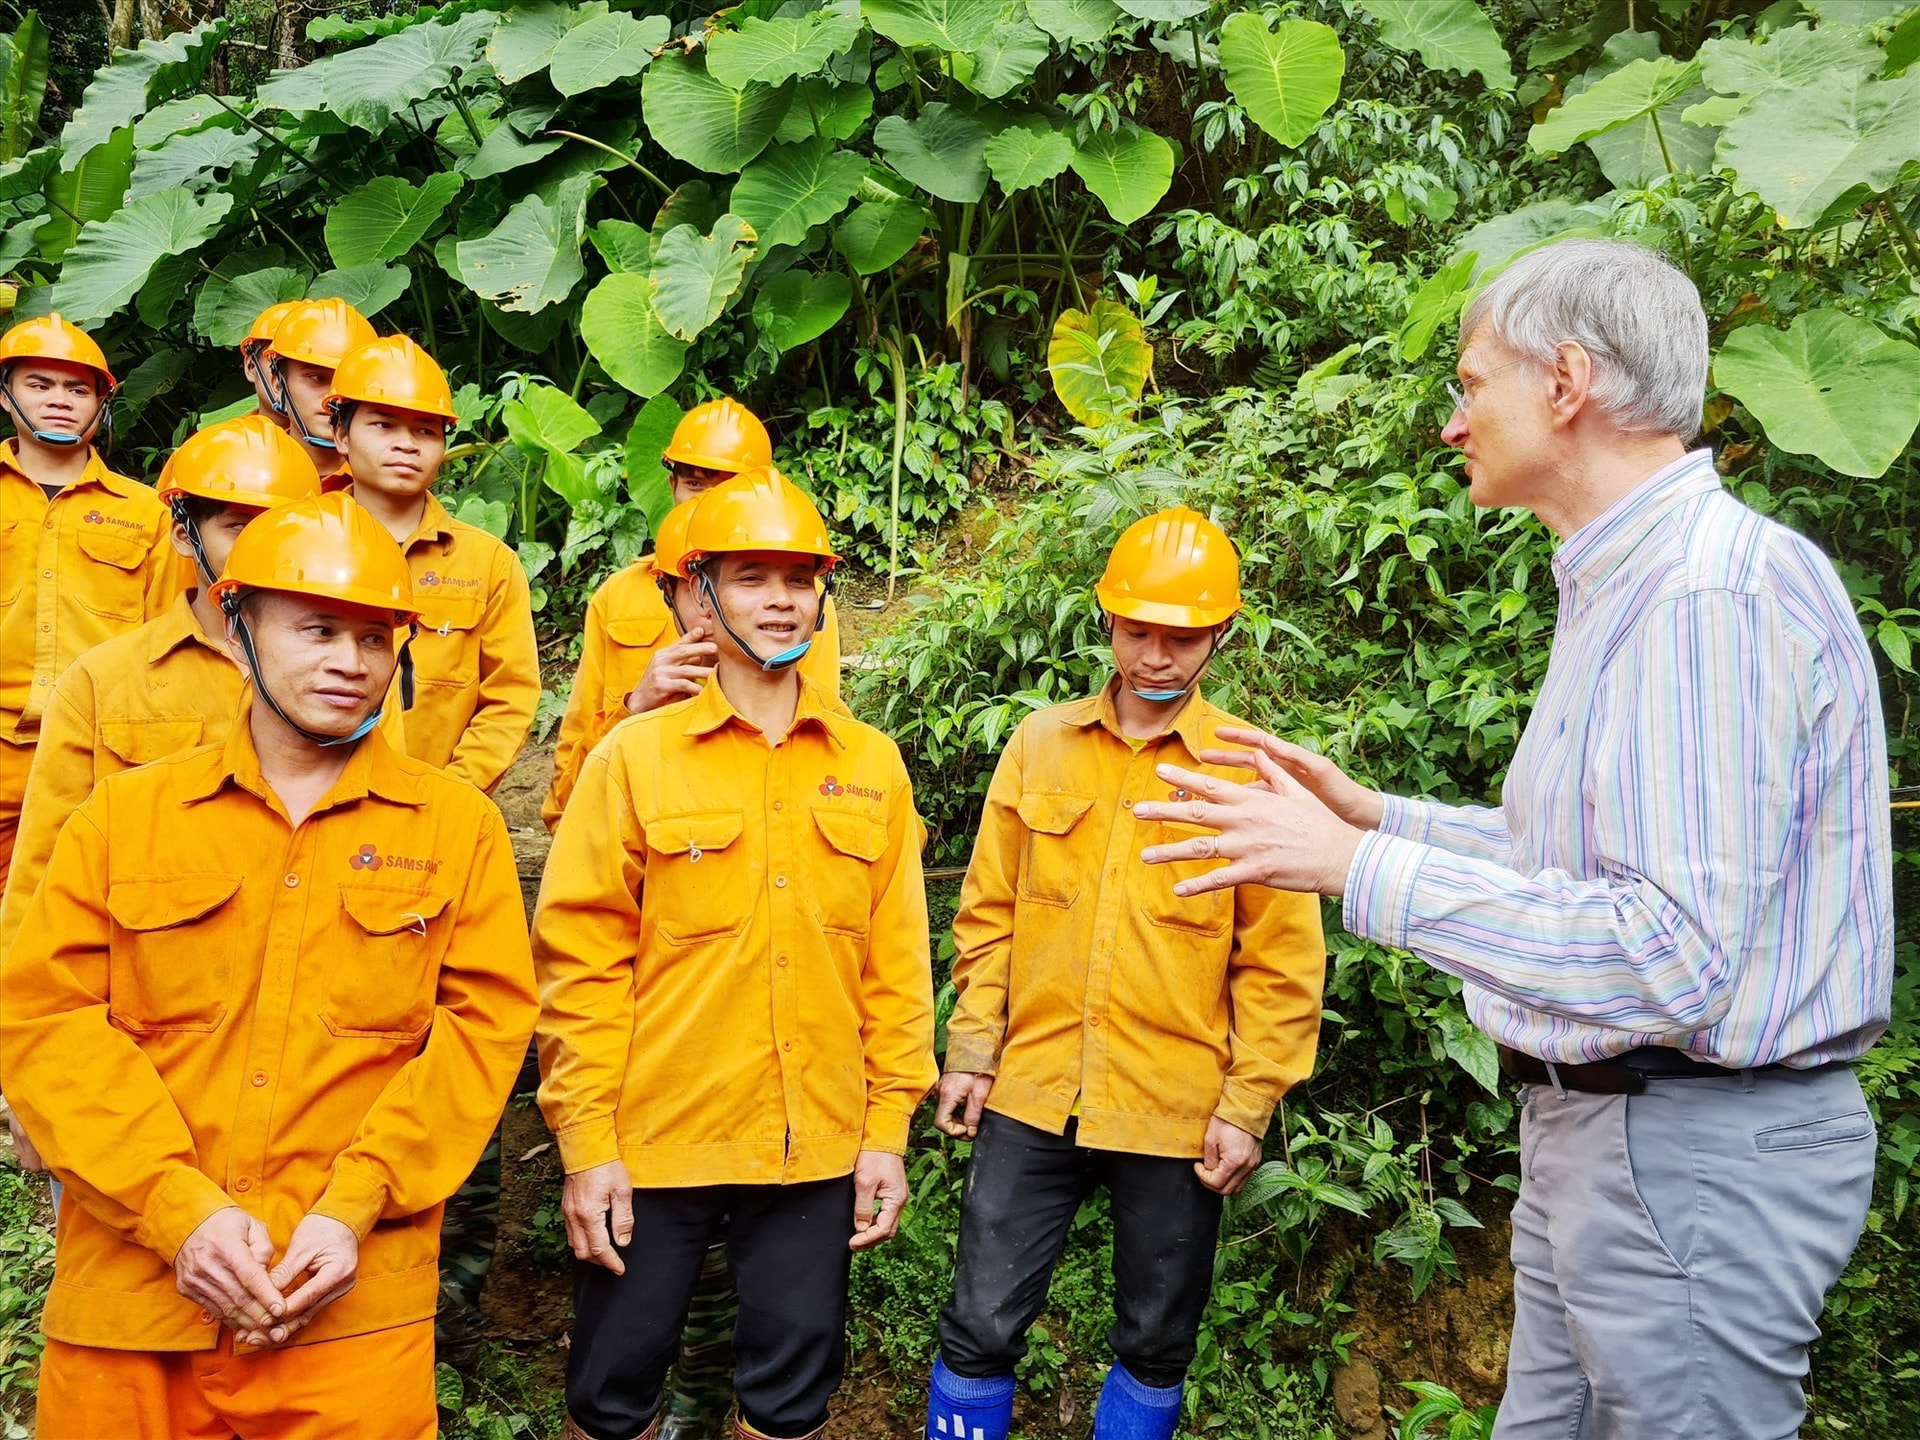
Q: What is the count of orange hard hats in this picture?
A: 10